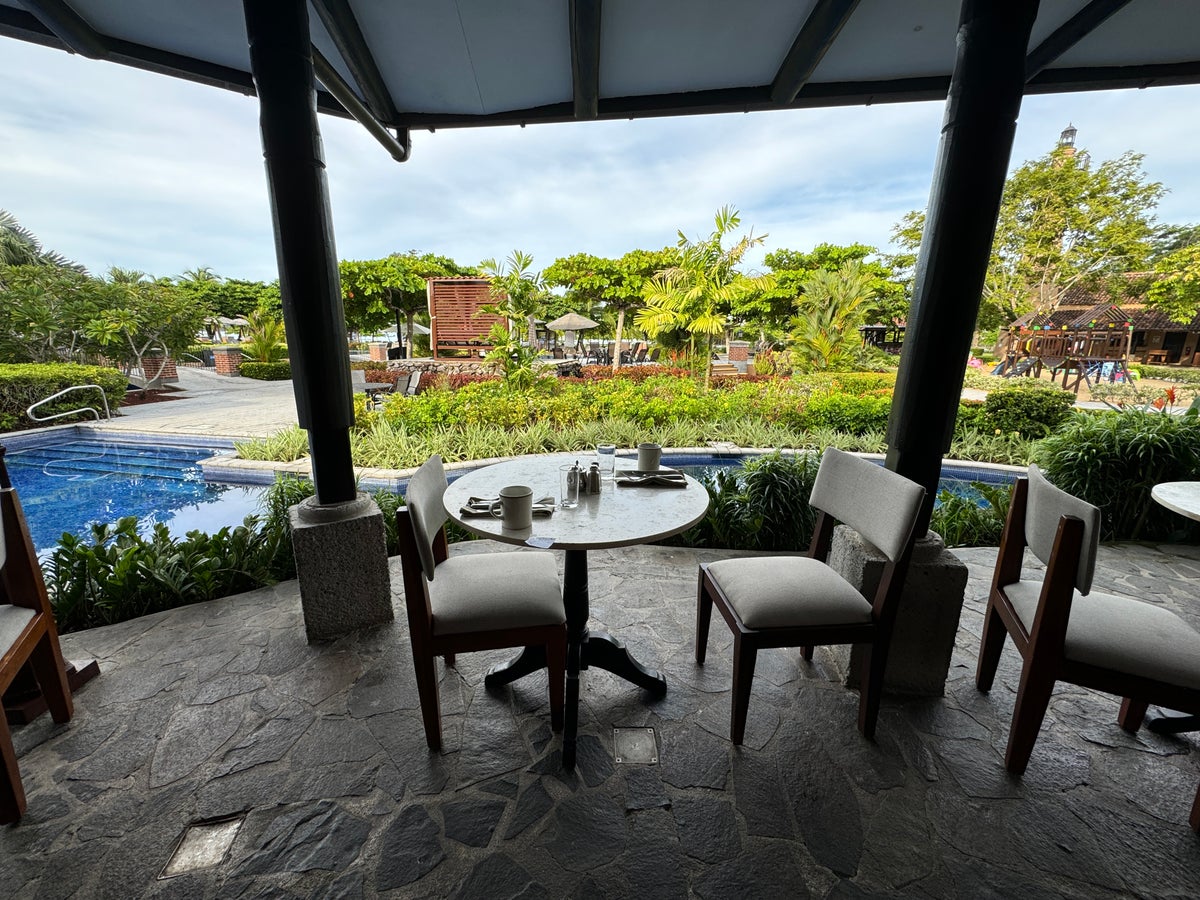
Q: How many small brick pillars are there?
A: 4